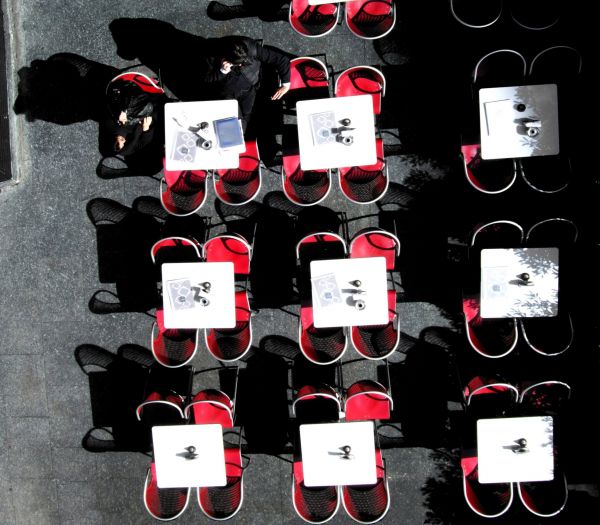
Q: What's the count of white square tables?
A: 9